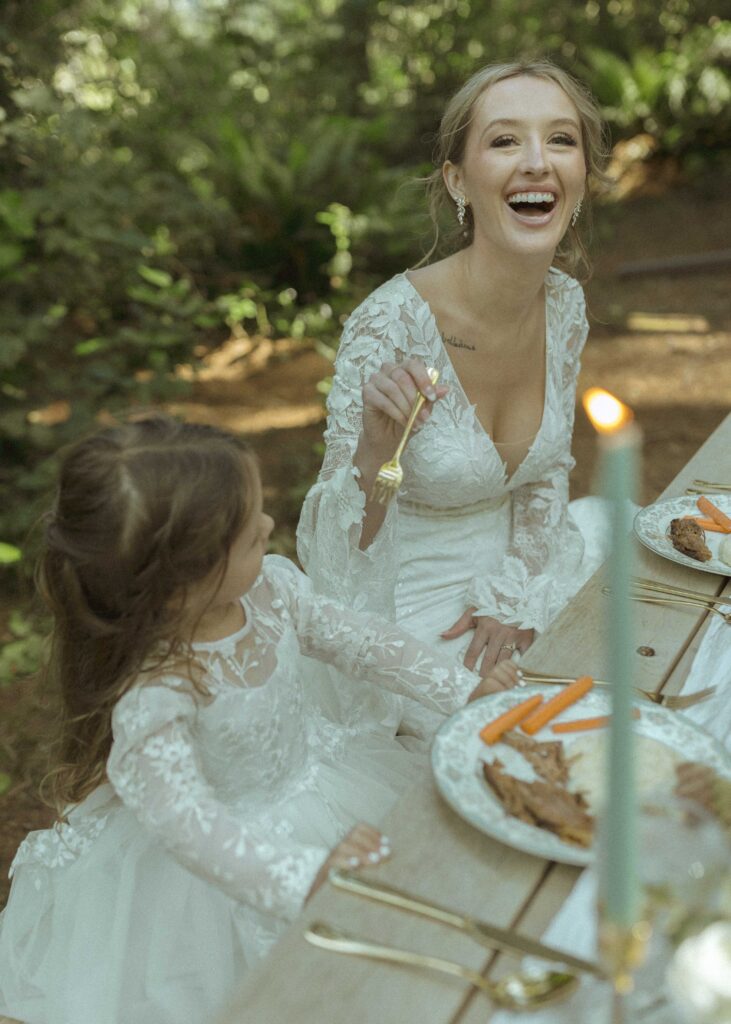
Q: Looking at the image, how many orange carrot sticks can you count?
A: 5